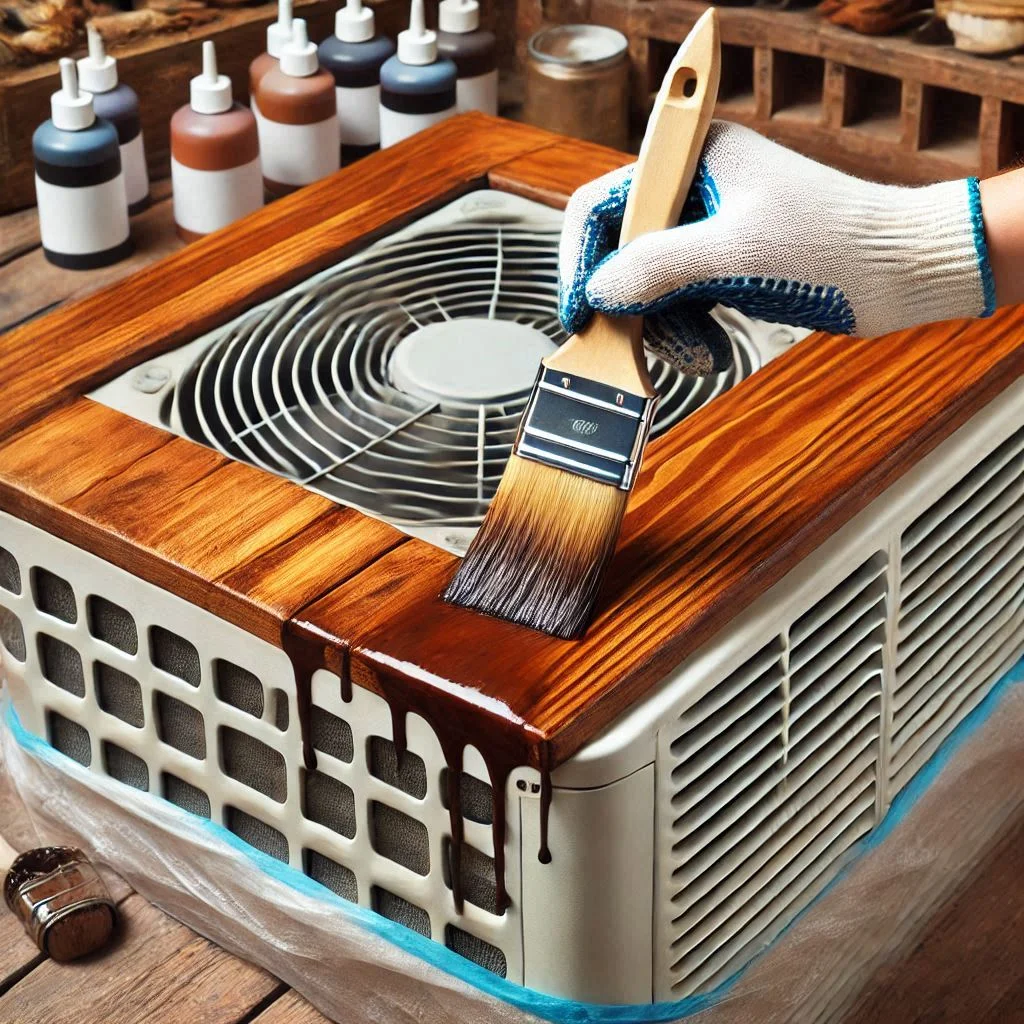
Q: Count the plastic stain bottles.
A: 8